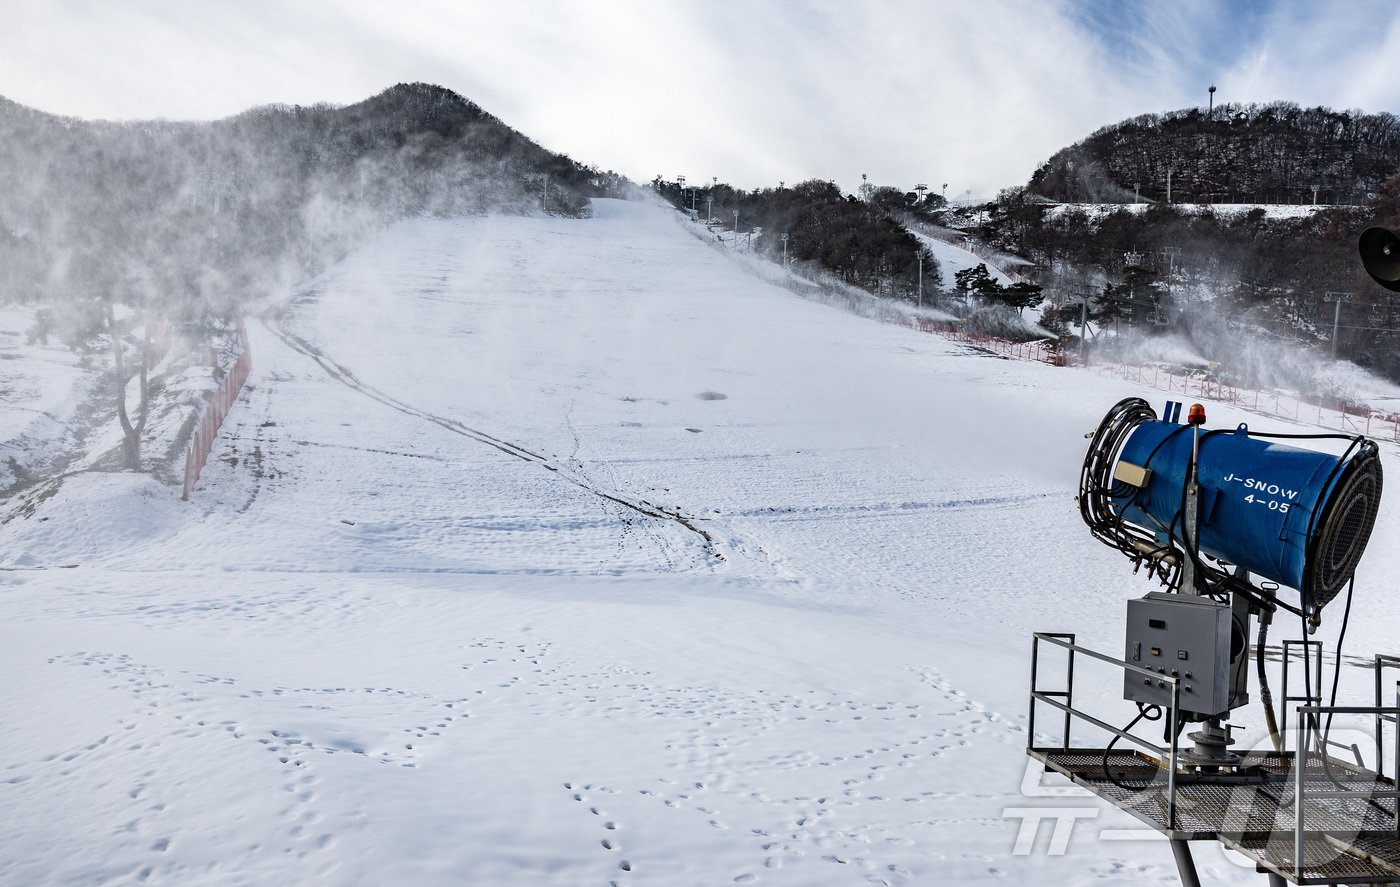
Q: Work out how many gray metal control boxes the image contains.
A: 1